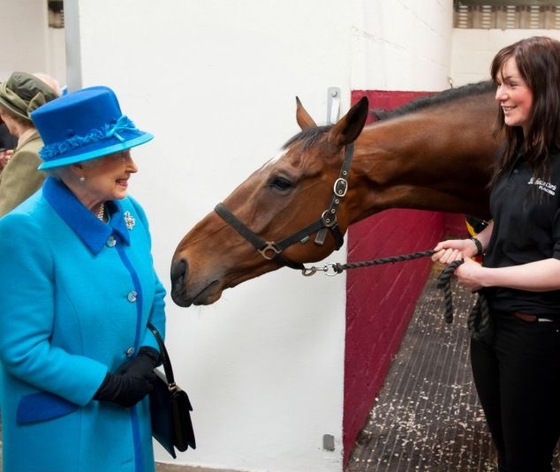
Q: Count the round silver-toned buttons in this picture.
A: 3